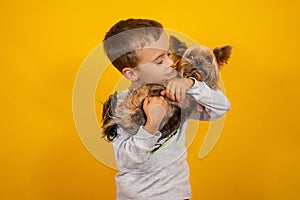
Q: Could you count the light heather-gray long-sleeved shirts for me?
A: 1